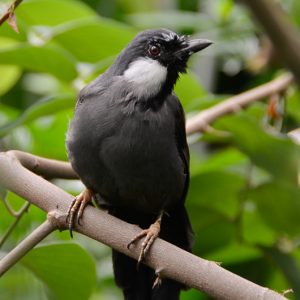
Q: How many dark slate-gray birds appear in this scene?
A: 1